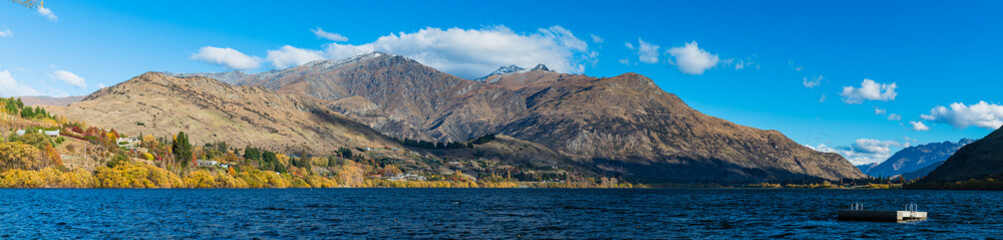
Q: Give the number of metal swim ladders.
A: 2